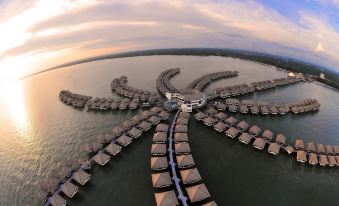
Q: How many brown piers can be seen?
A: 9